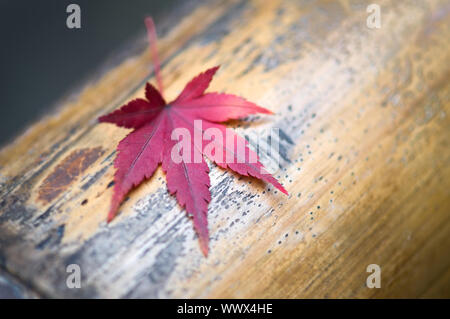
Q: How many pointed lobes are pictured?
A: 7